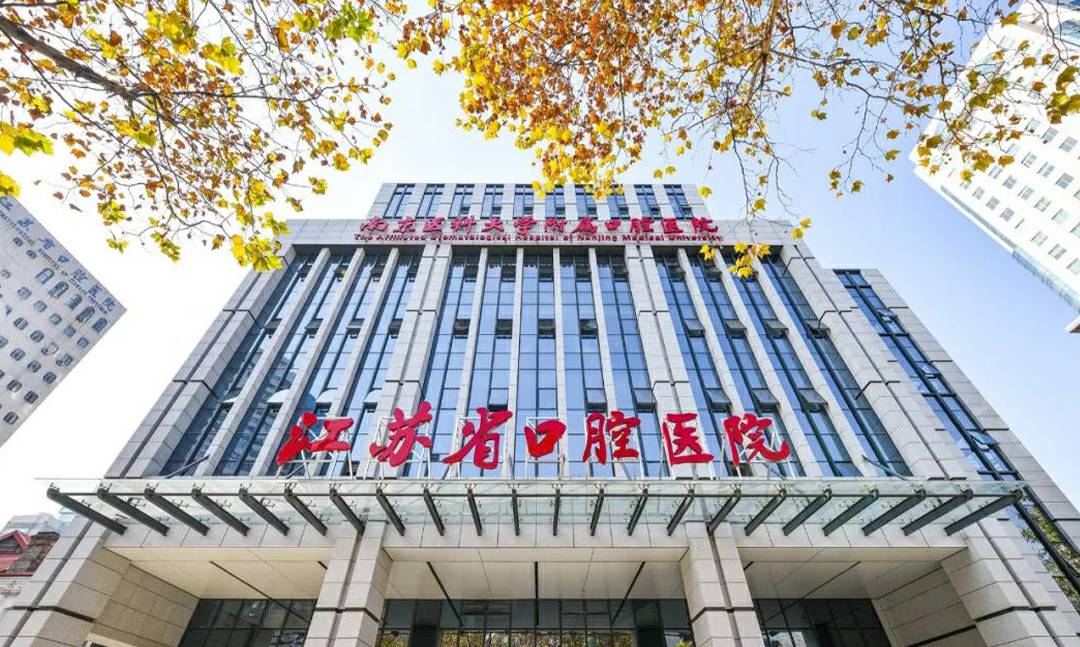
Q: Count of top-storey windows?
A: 10